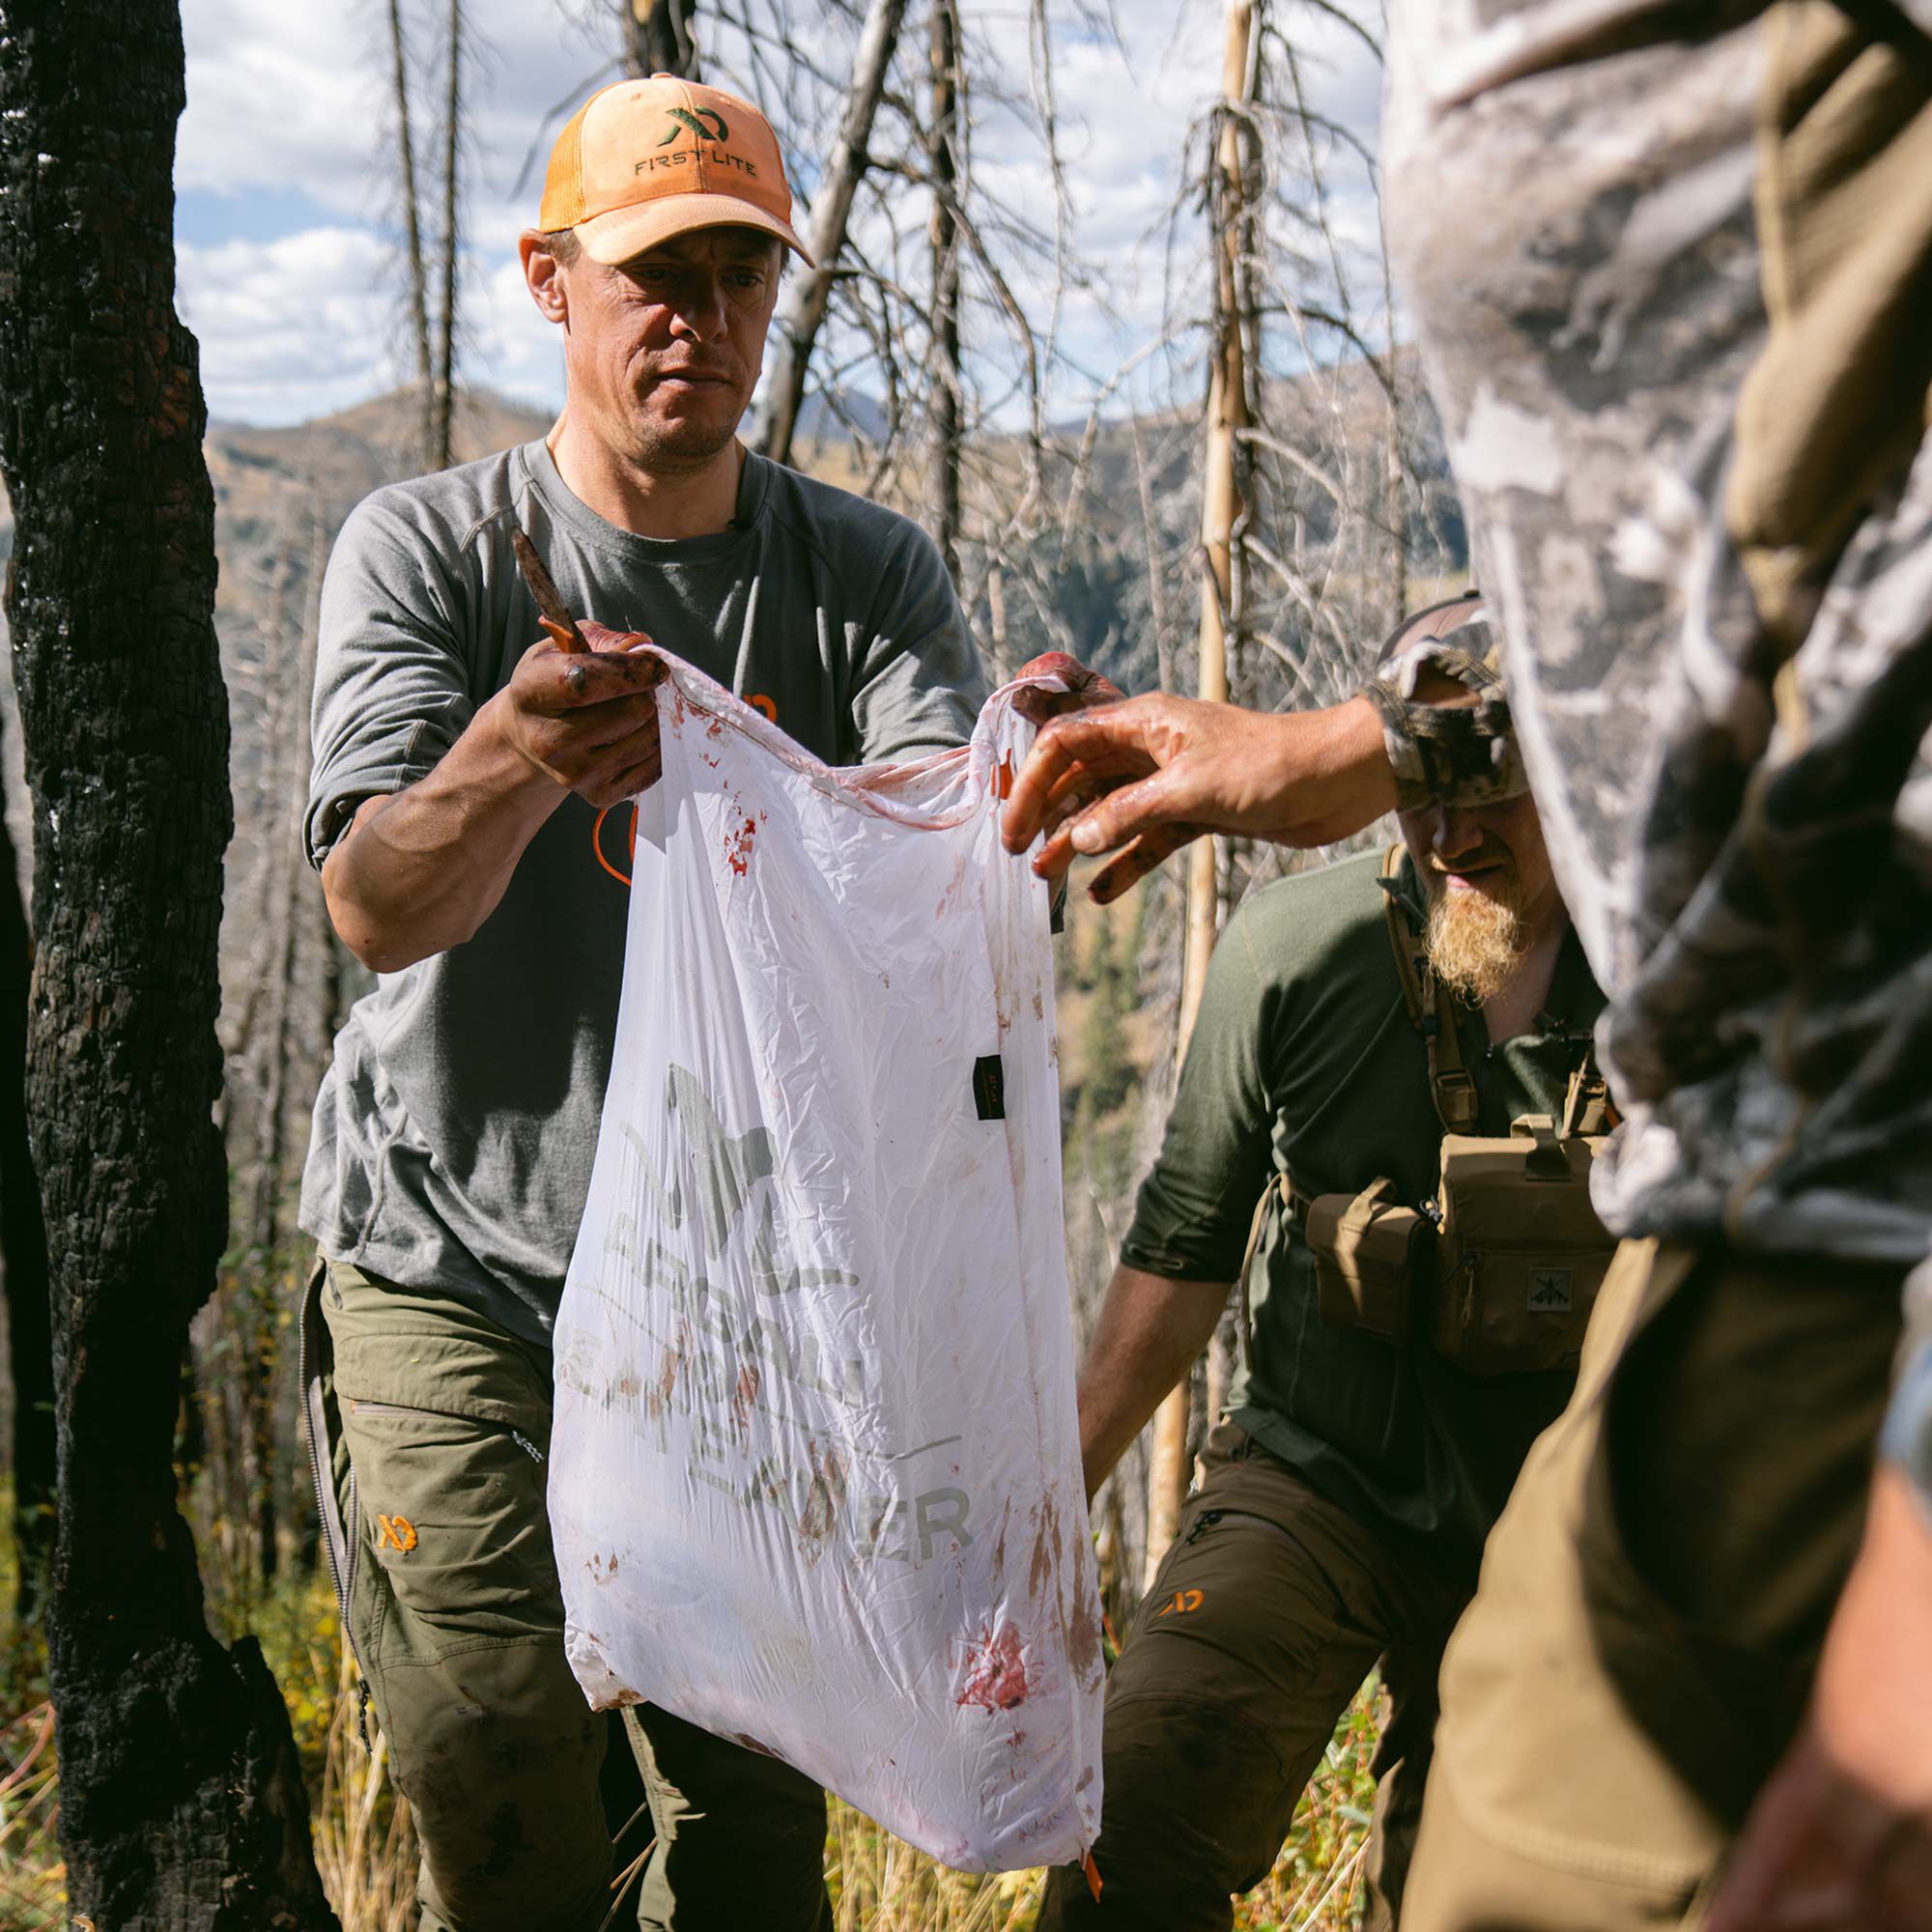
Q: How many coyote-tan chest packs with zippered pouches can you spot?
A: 1